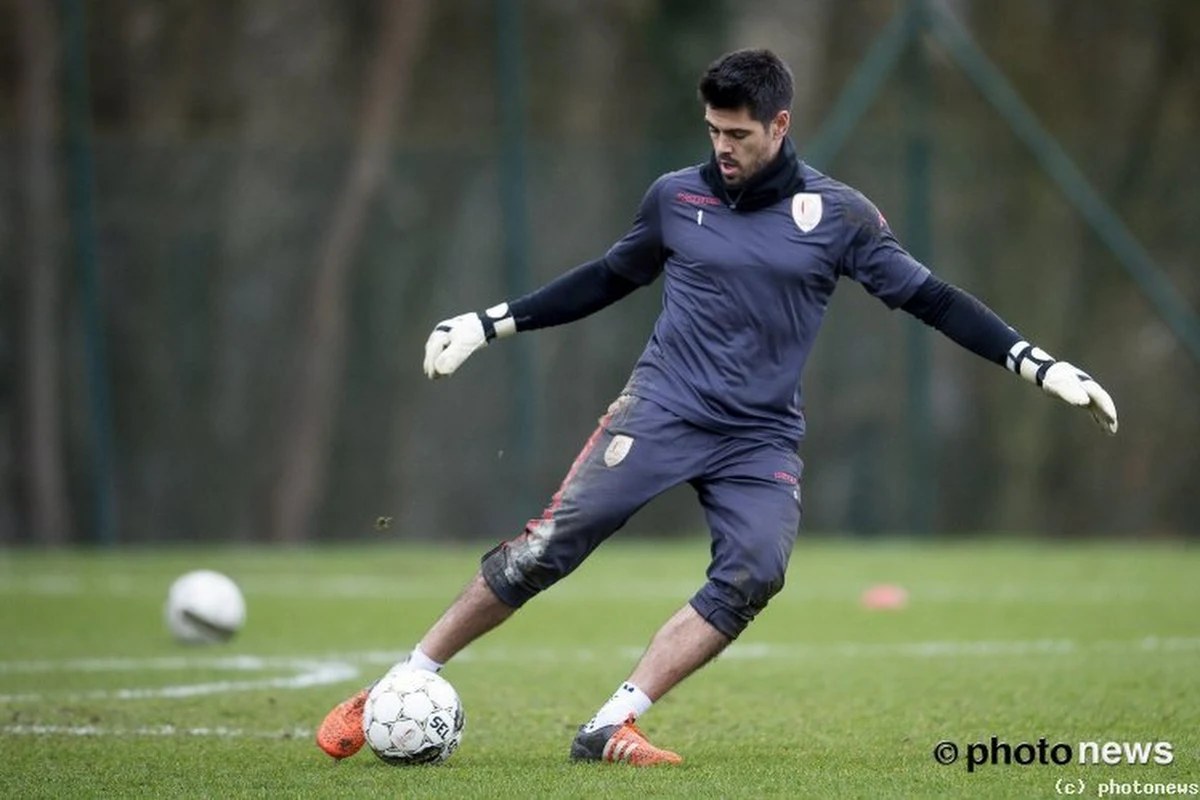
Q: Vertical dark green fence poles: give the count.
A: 3